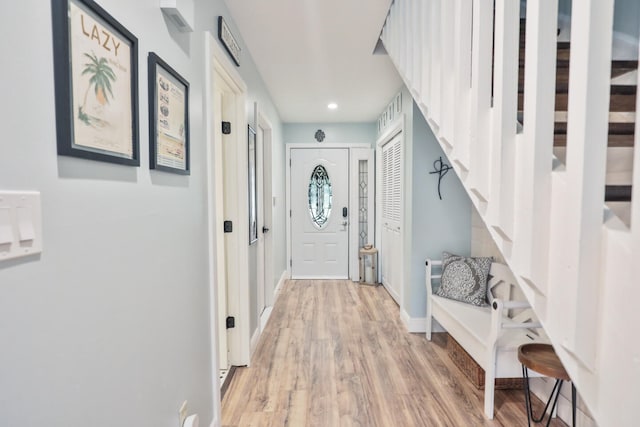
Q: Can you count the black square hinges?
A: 3